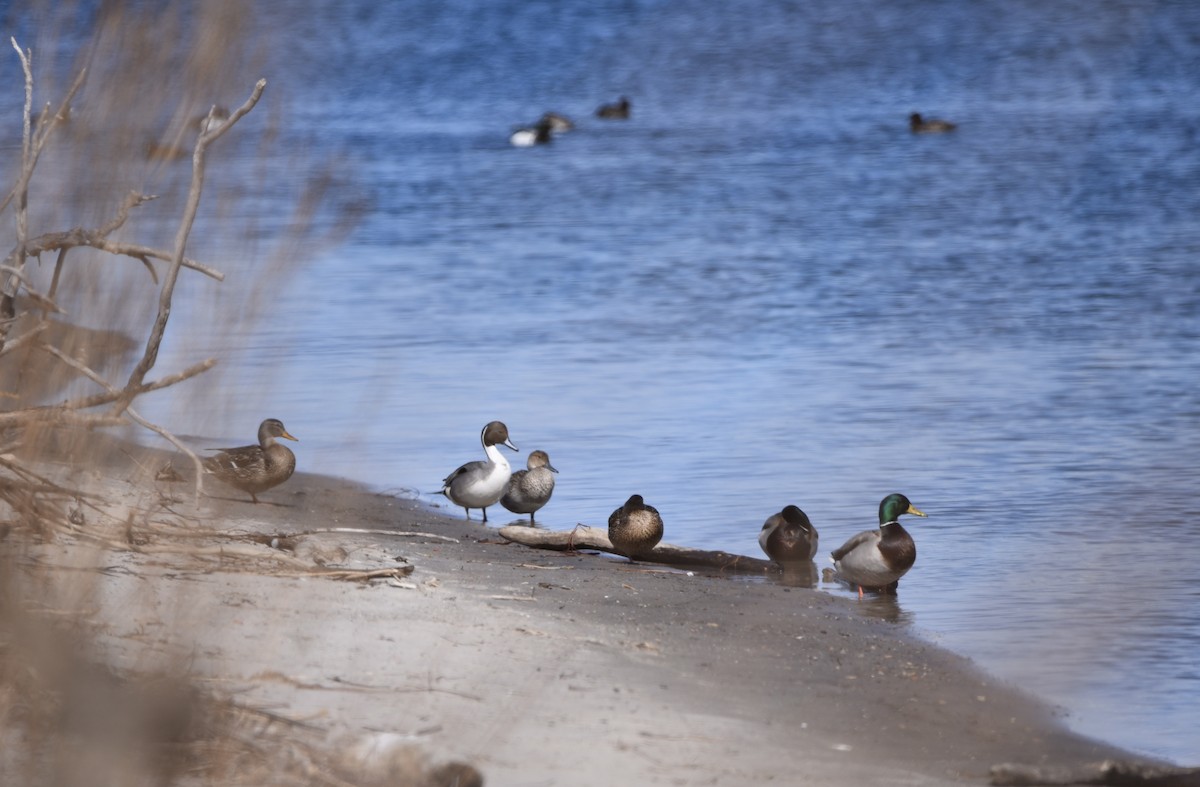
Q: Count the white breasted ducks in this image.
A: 1